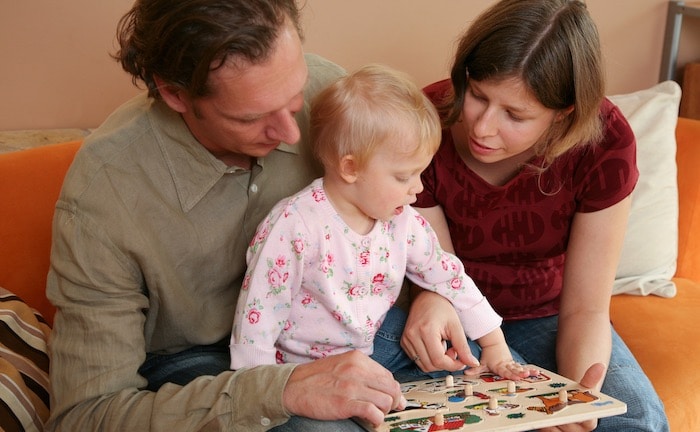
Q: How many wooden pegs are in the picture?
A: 6